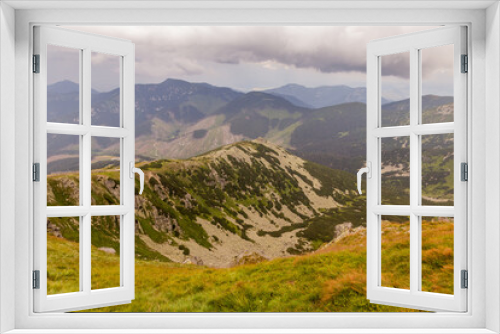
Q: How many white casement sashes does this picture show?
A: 2